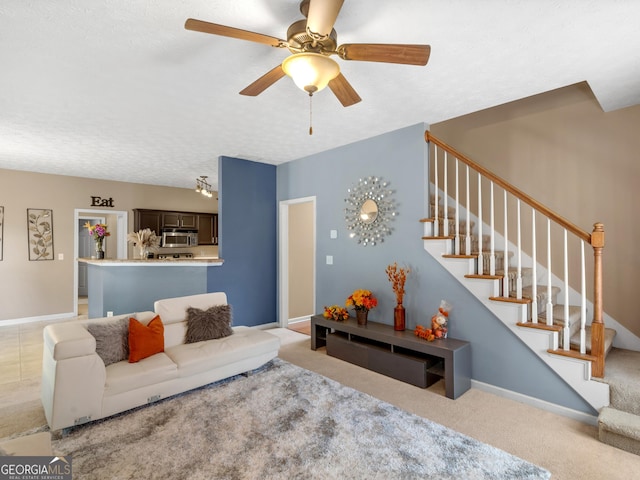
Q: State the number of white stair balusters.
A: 12